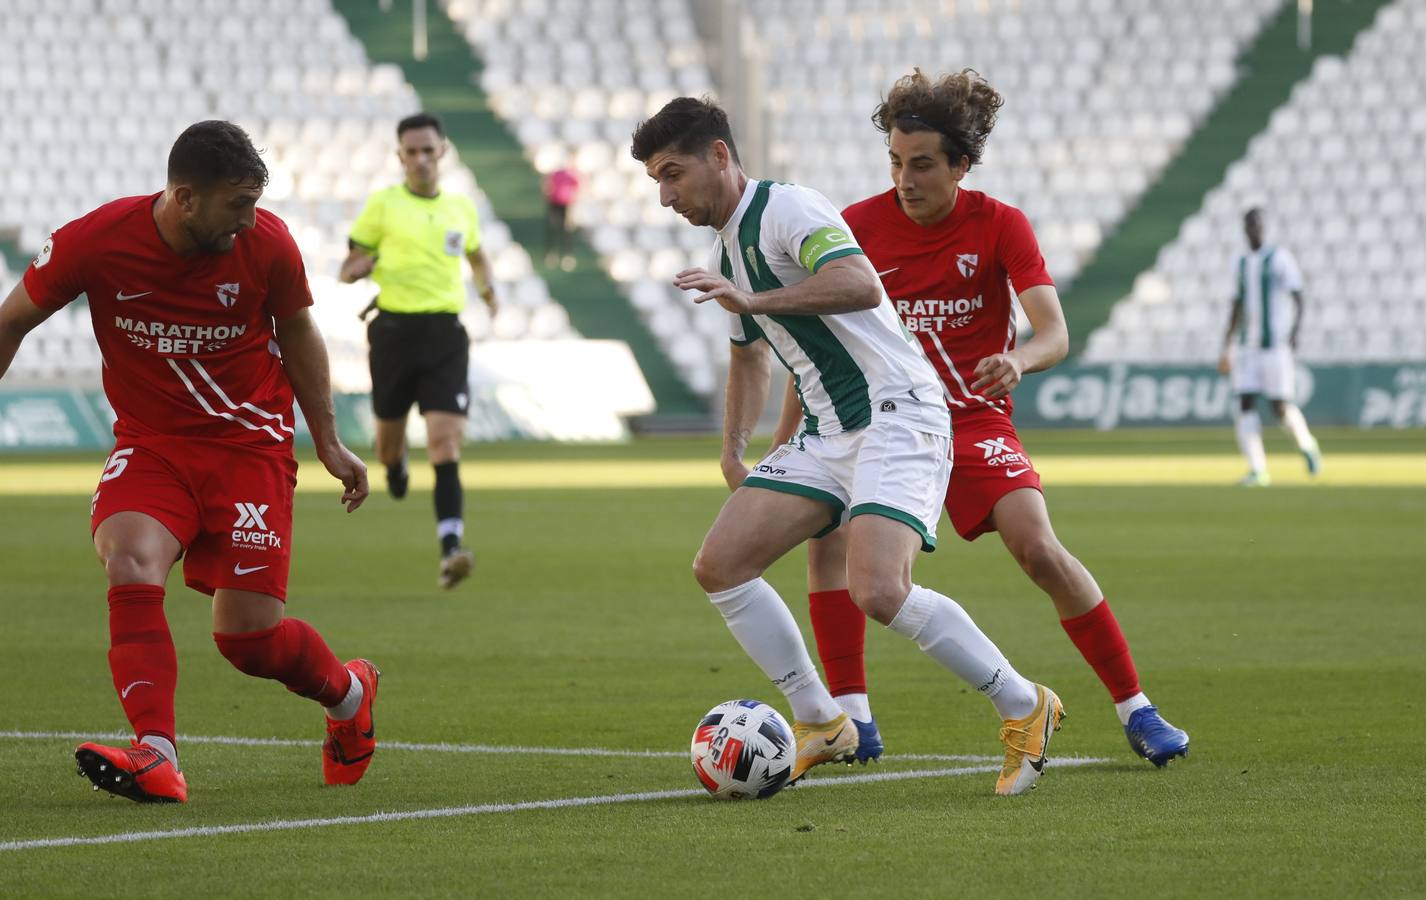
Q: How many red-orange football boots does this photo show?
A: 2